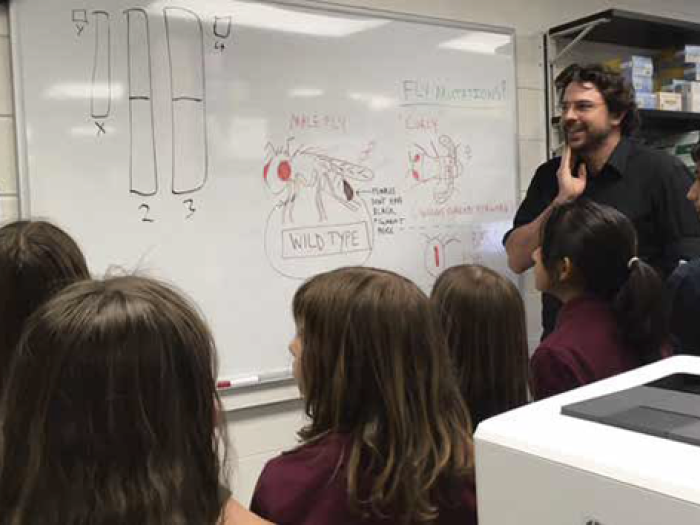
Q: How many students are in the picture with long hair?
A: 5